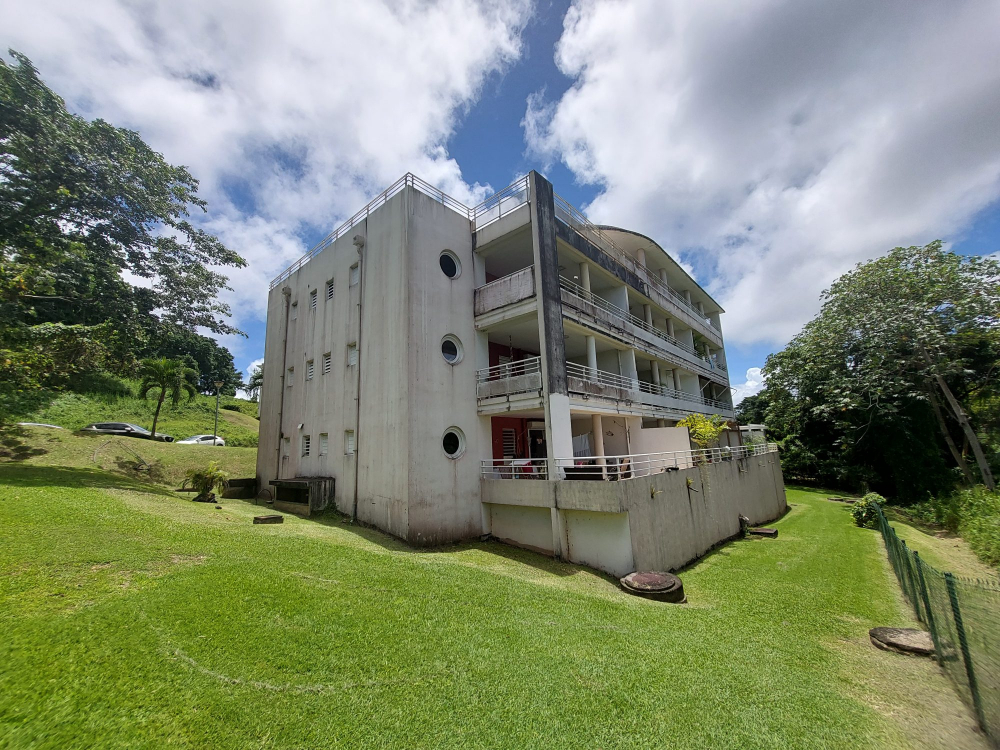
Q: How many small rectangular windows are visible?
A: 12